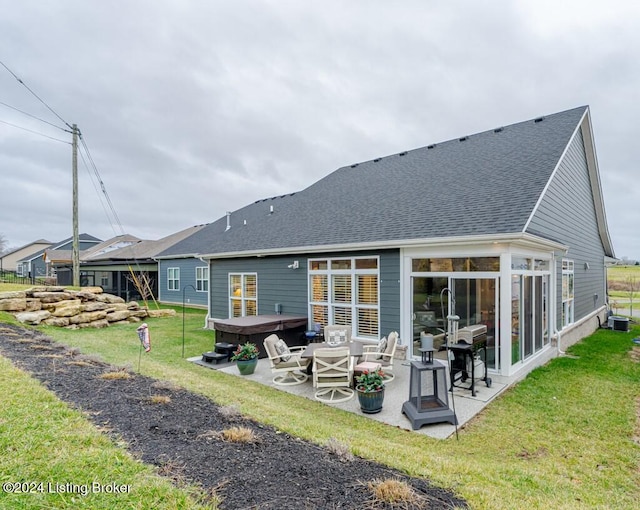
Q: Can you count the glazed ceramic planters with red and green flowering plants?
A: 2